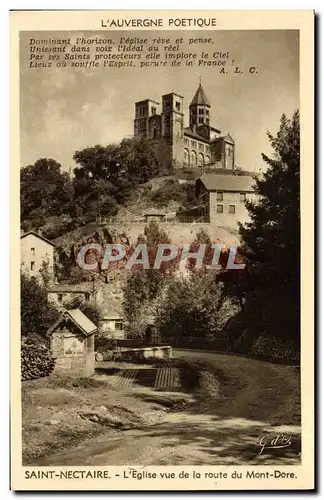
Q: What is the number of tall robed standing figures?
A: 0